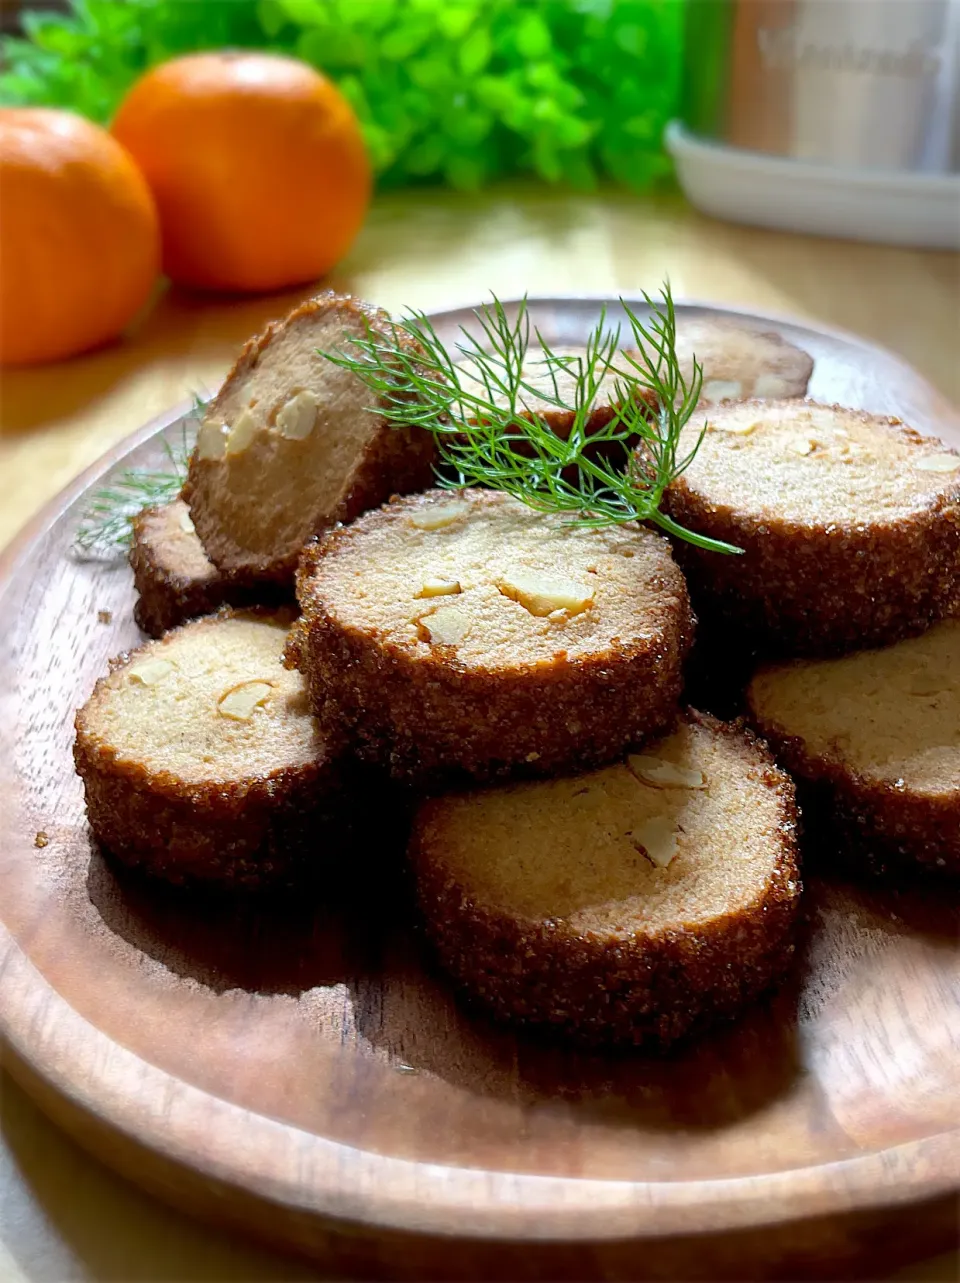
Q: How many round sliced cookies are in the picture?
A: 9